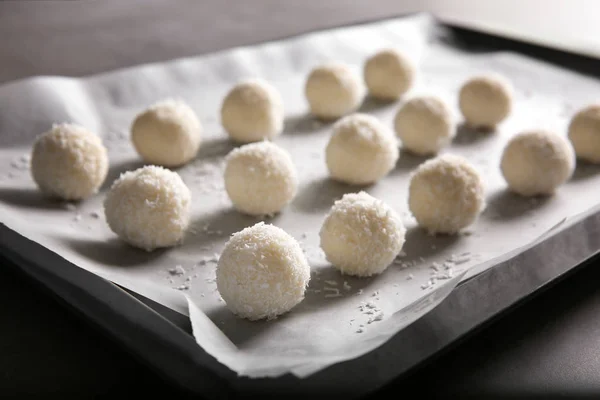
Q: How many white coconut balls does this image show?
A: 15